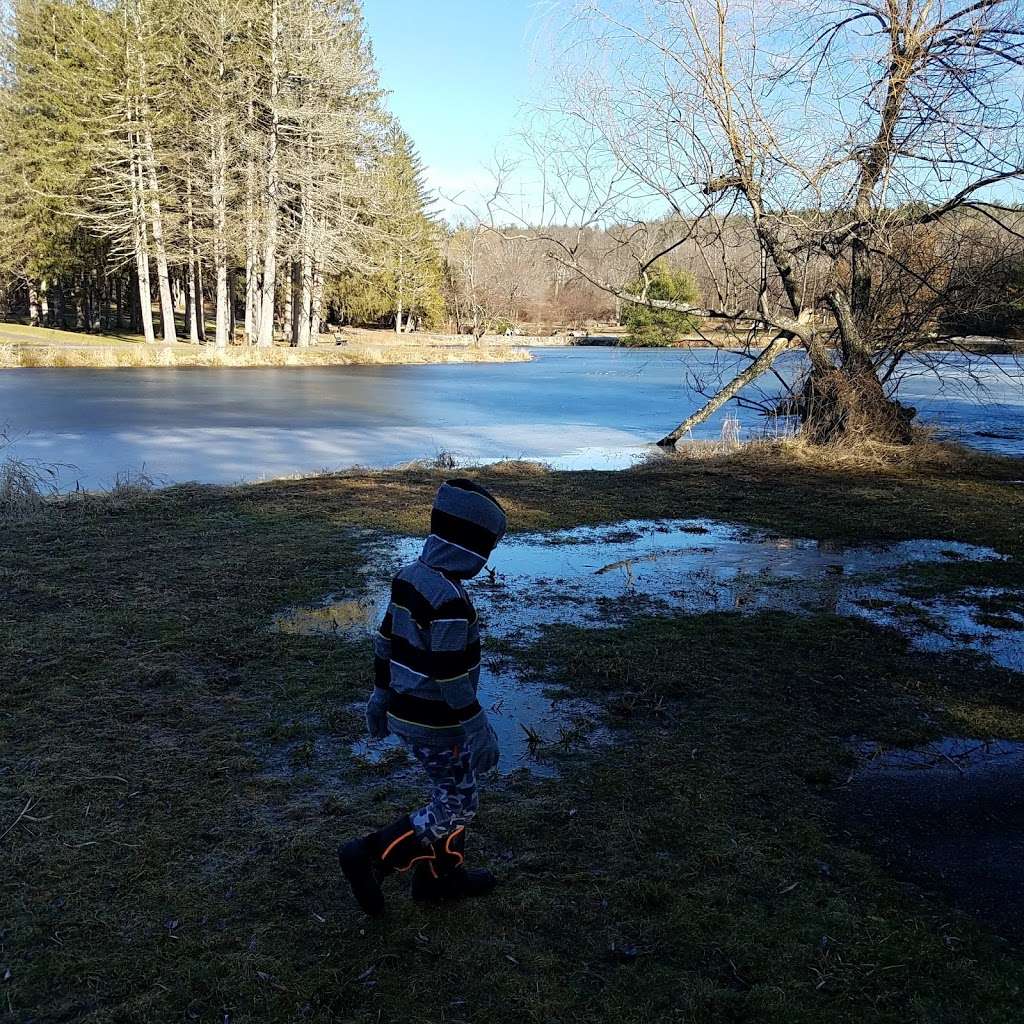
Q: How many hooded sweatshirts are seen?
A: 1